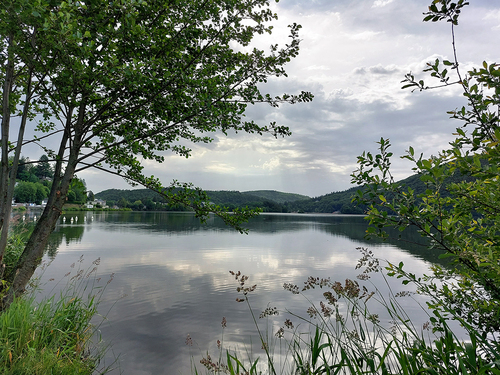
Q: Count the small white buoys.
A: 7